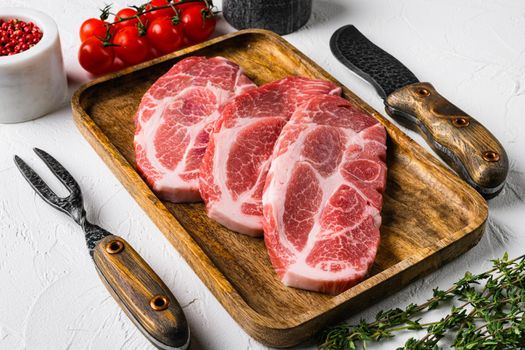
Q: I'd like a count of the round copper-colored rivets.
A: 5